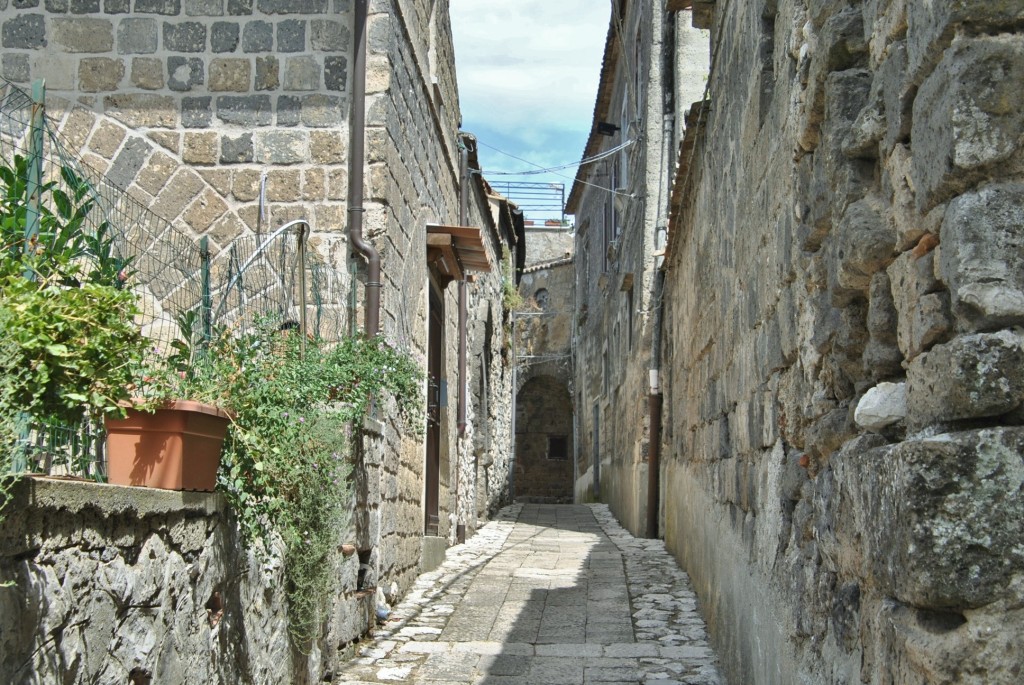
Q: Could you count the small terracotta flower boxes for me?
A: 2